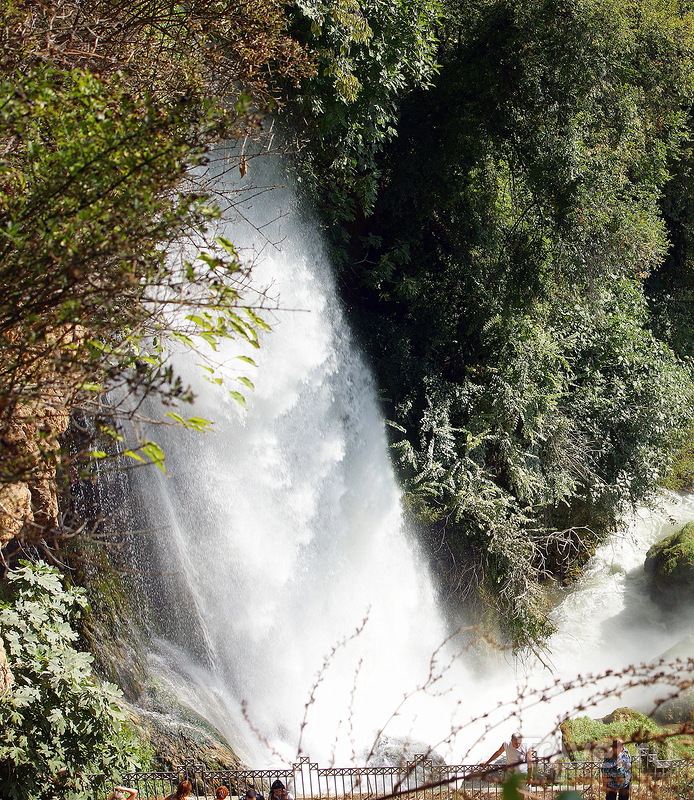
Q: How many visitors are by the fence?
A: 7